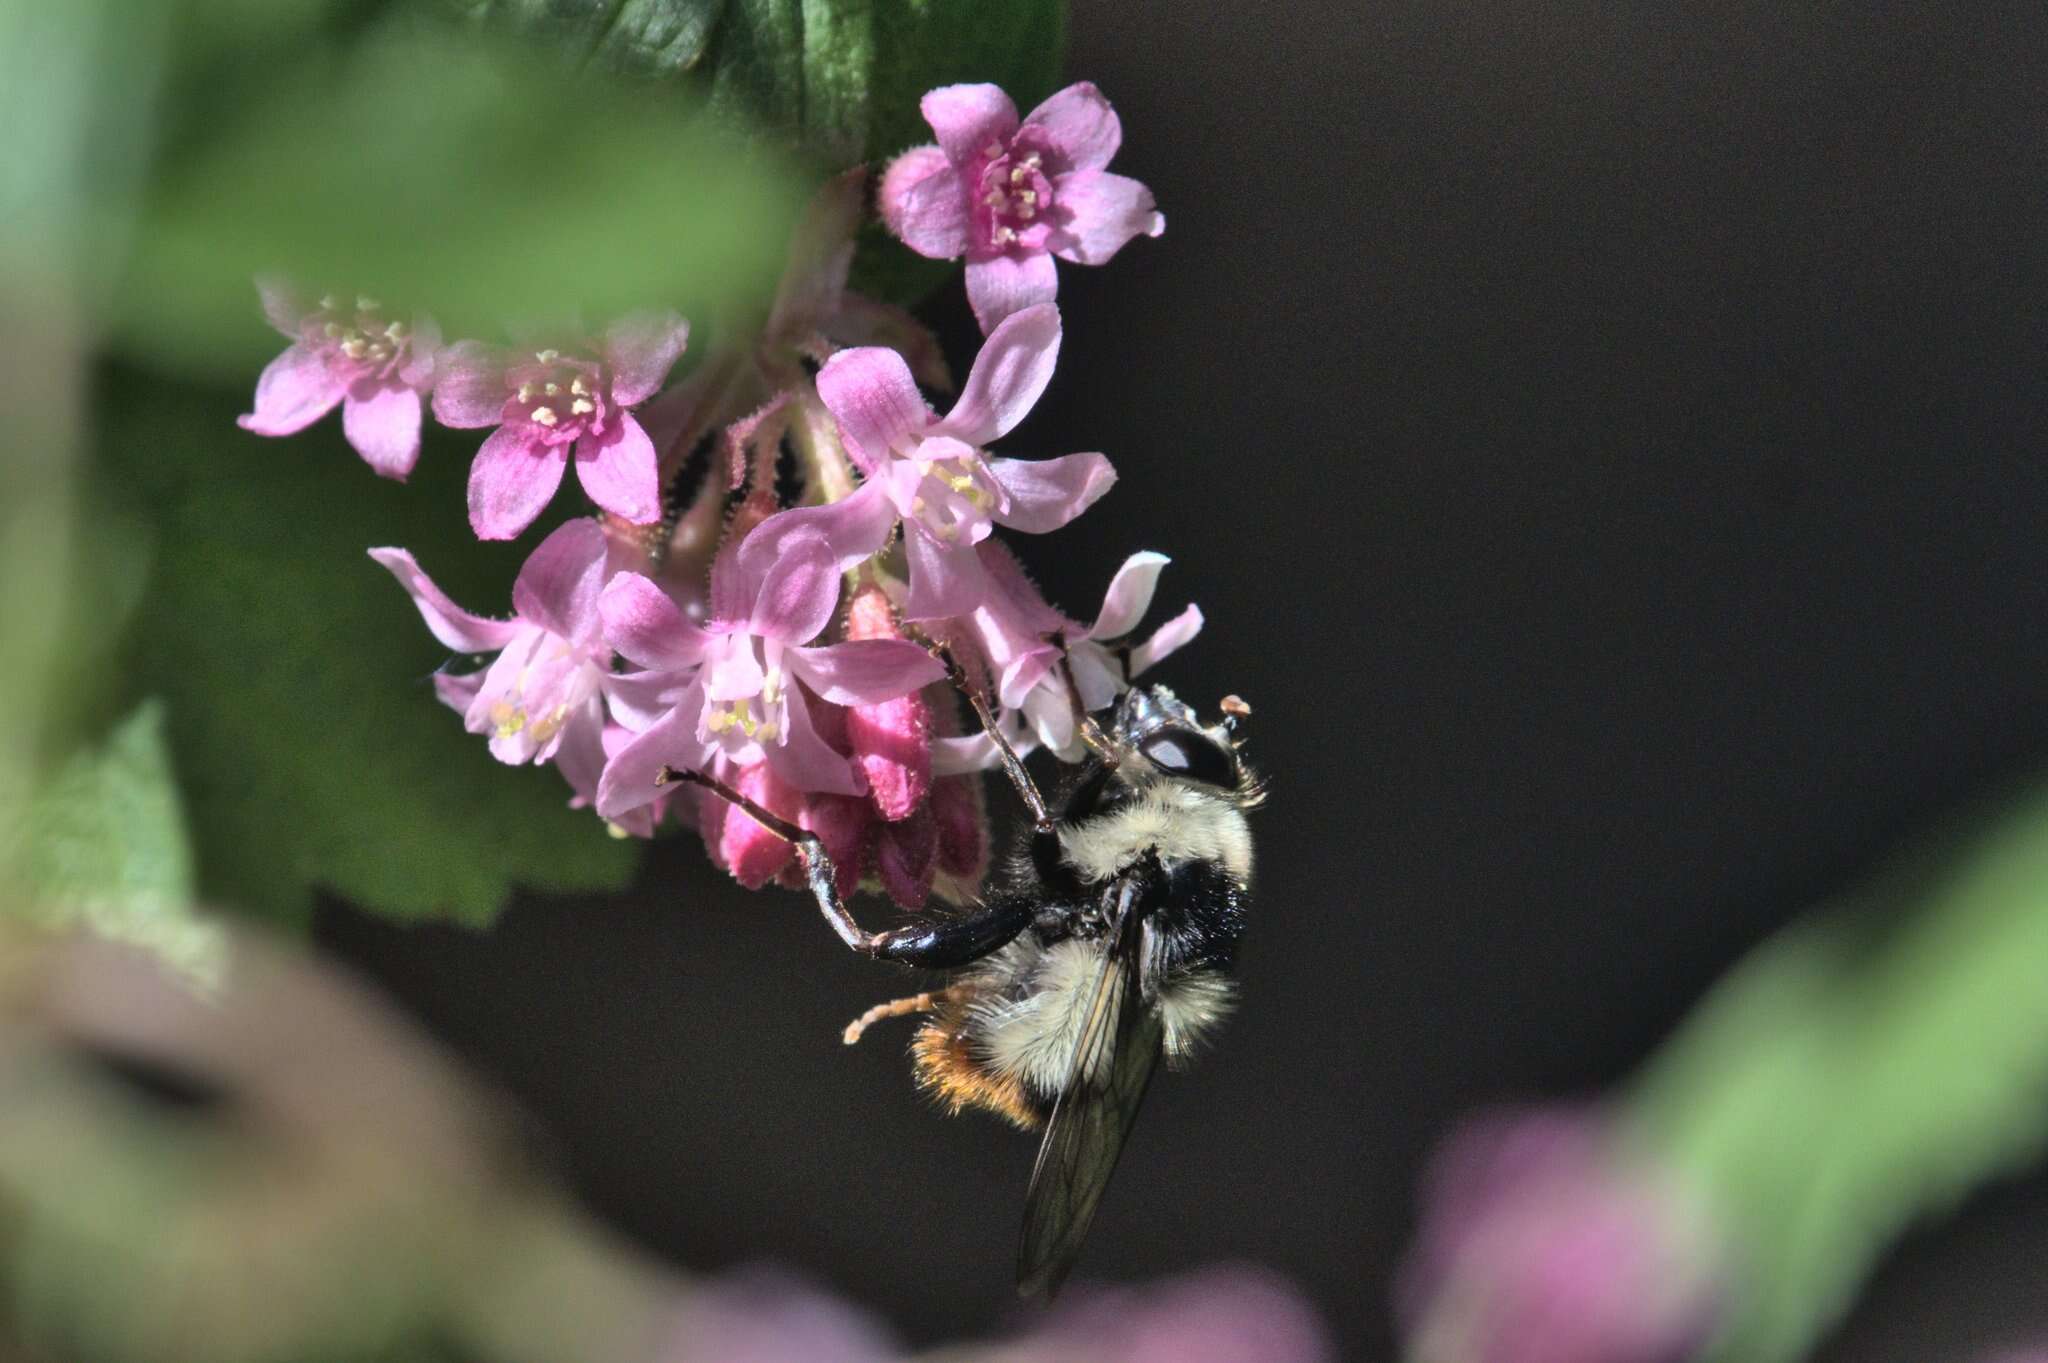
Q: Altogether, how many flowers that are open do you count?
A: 7